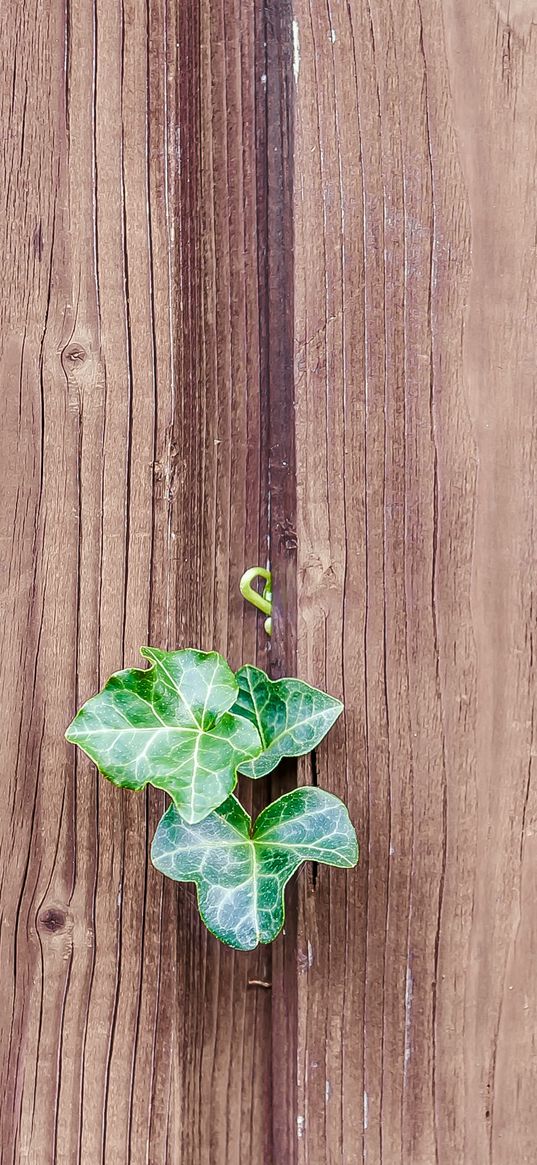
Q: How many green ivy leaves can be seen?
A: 3